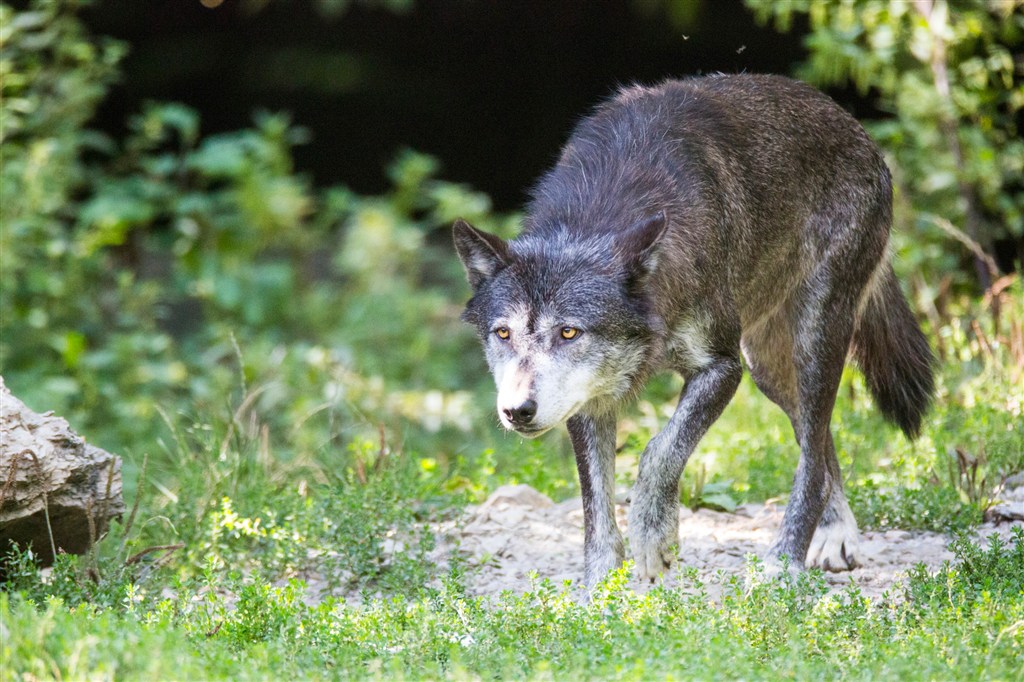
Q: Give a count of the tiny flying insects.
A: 2